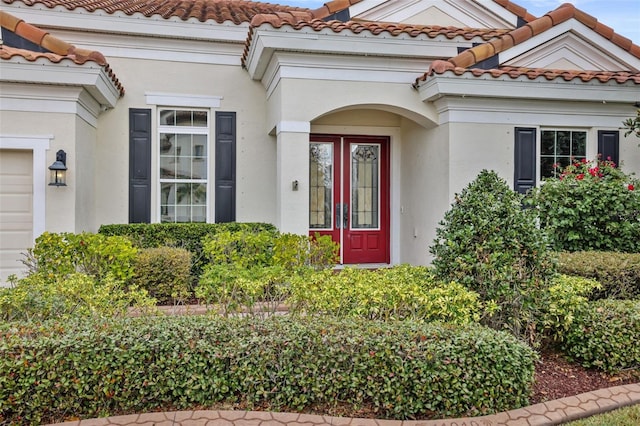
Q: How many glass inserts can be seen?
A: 2